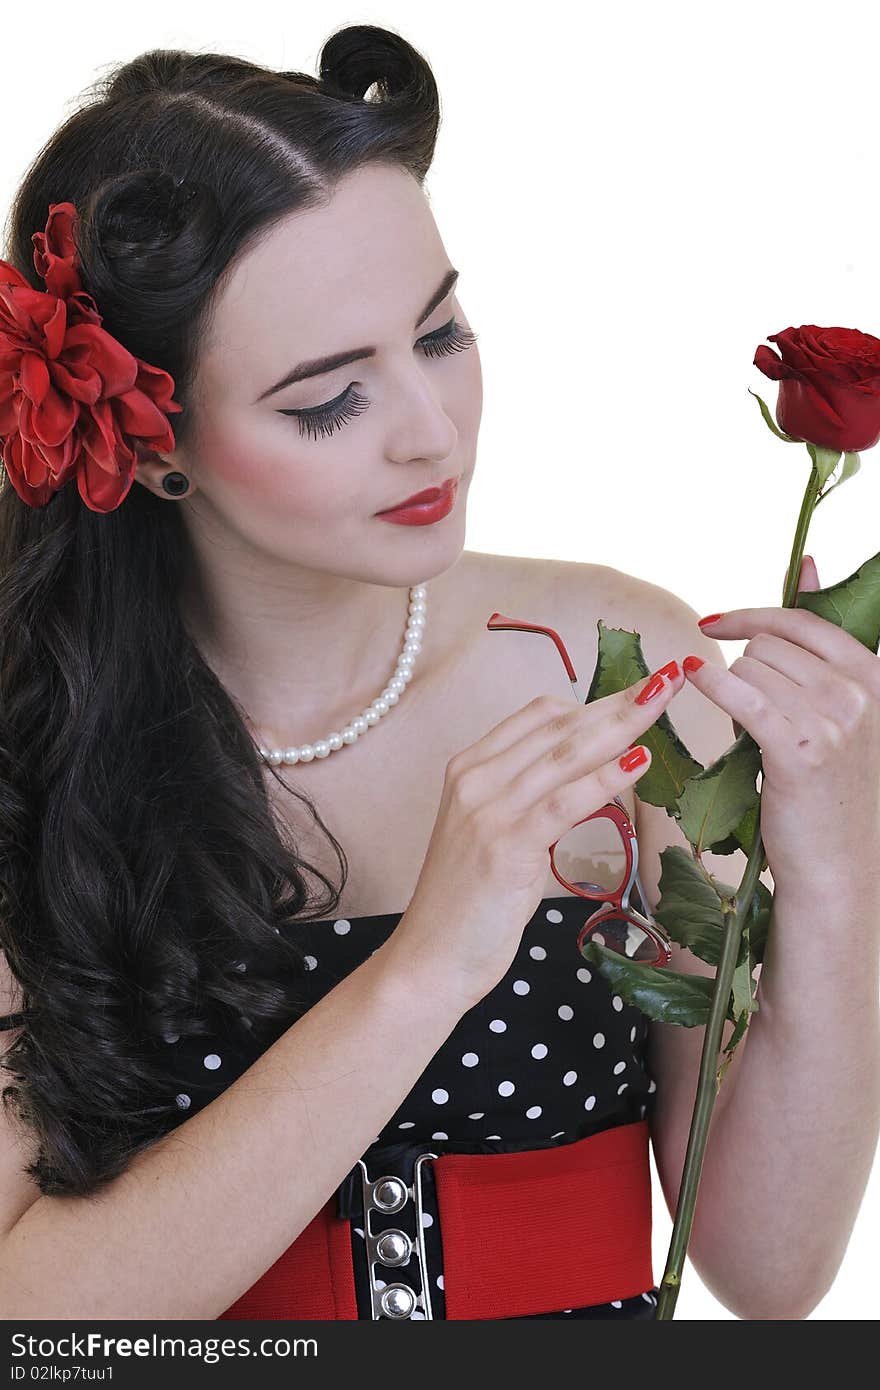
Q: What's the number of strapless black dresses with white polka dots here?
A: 1